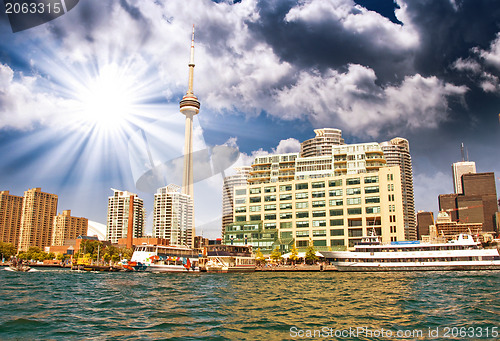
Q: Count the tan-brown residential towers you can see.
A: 3